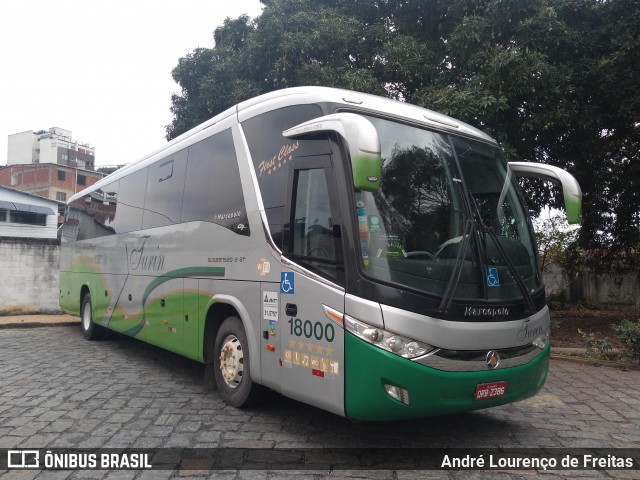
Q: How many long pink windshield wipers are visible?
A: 0